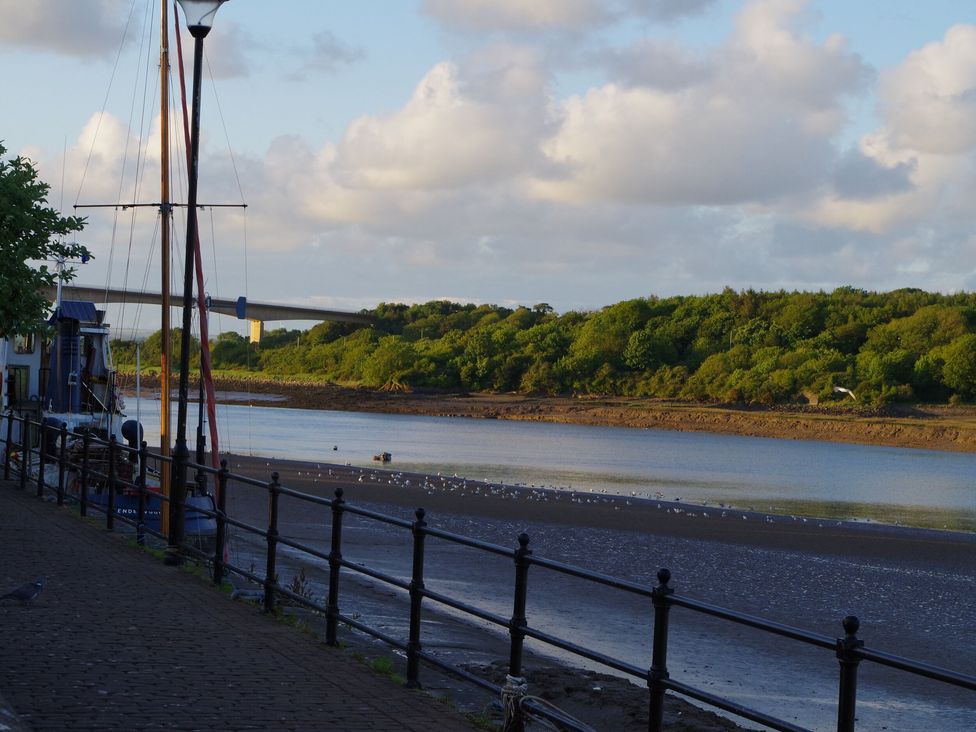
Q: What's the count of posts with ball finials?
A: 14